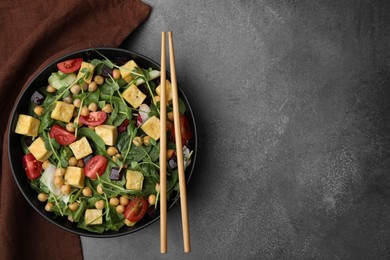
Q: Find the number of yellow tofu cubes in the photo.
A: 13